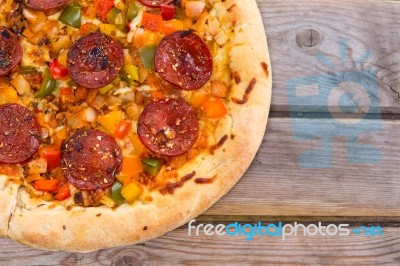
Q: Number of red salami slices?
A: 8